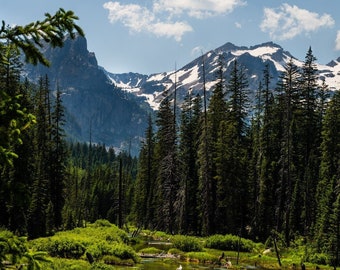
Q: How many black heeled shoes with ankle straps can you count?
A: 0